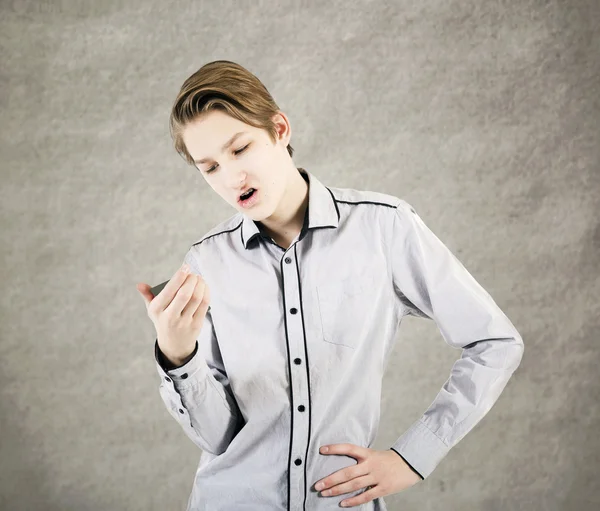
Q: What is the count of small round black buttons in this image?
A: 8